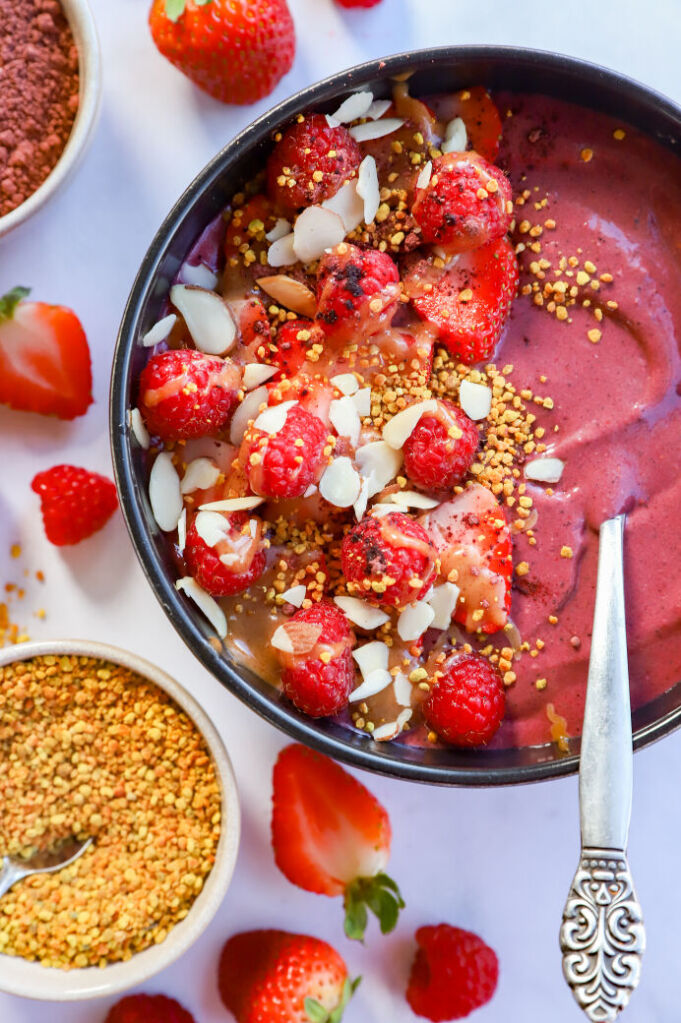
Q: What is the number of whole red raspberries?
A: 12